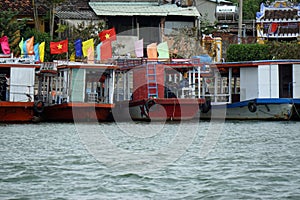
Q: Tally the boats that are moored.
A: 4